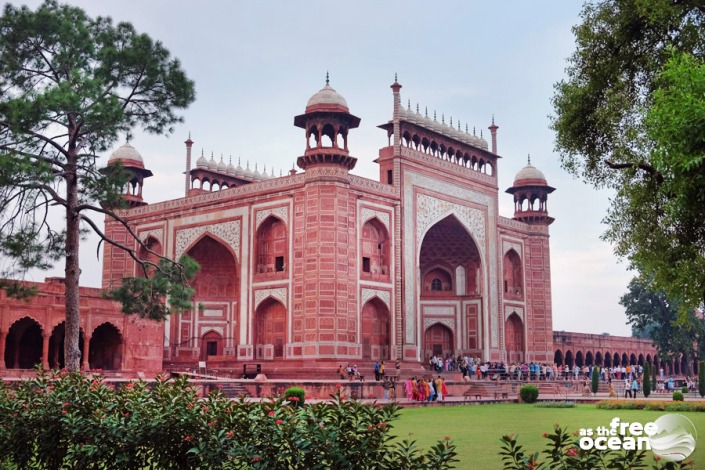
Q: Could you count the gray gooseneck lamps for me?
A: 0